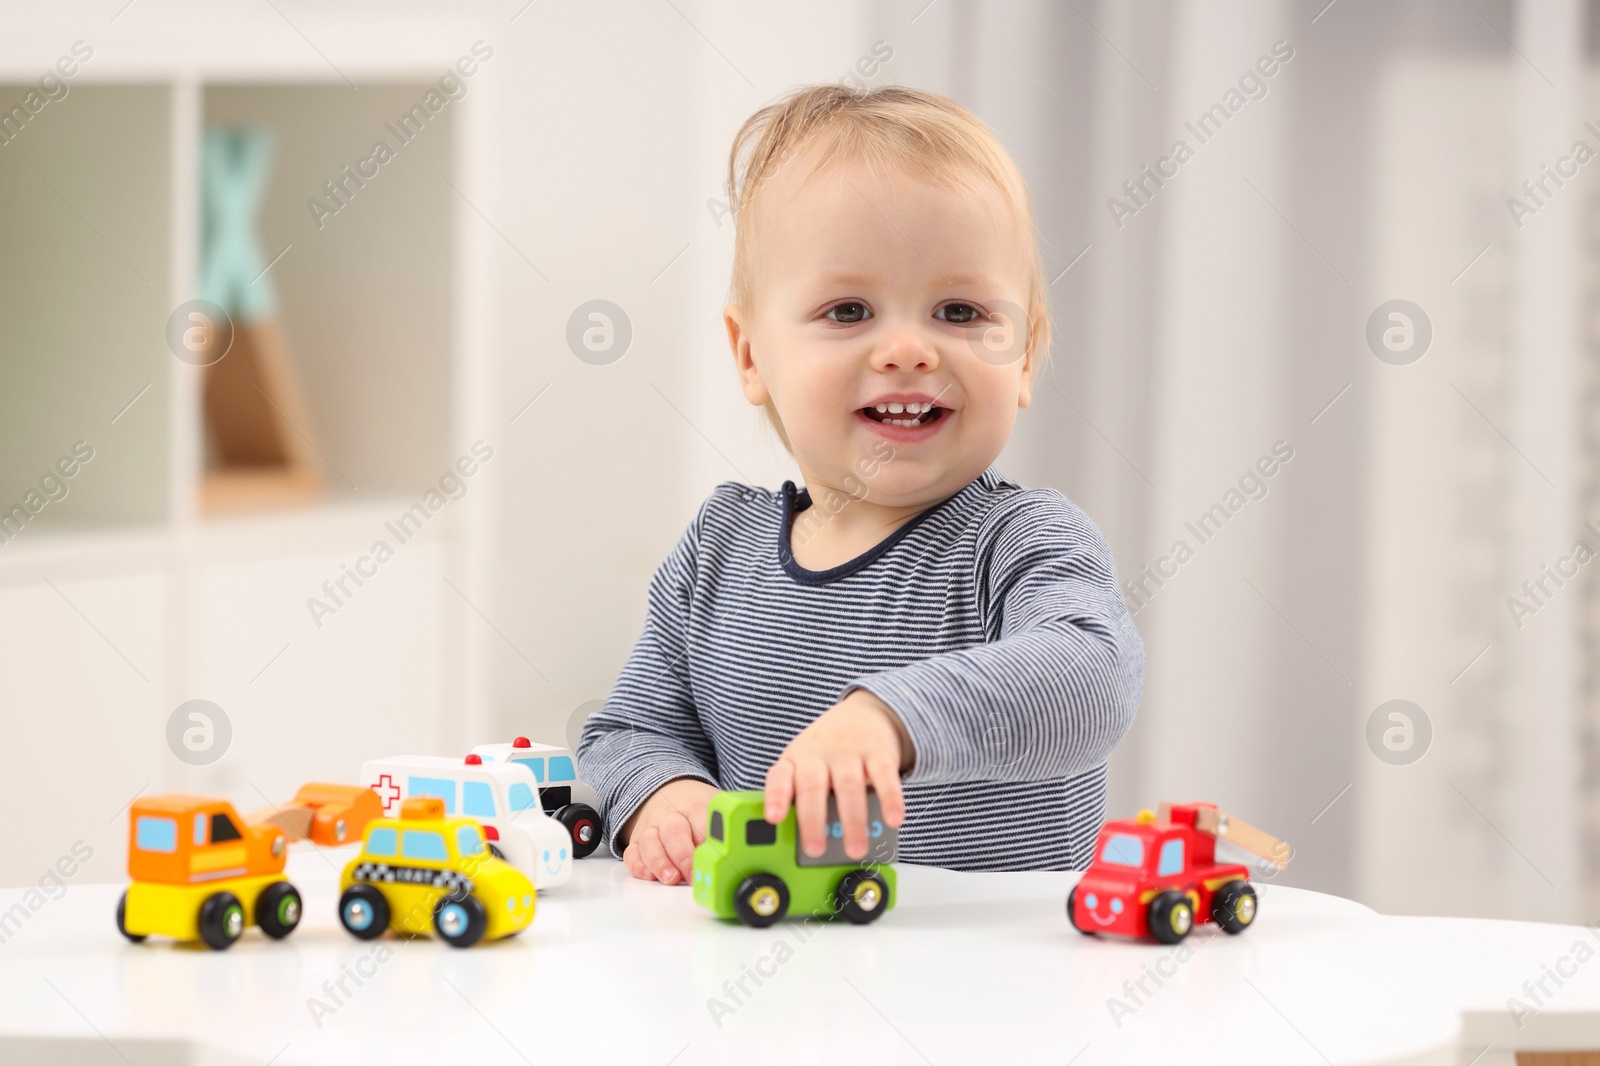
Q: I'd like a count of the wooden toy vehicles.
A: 6